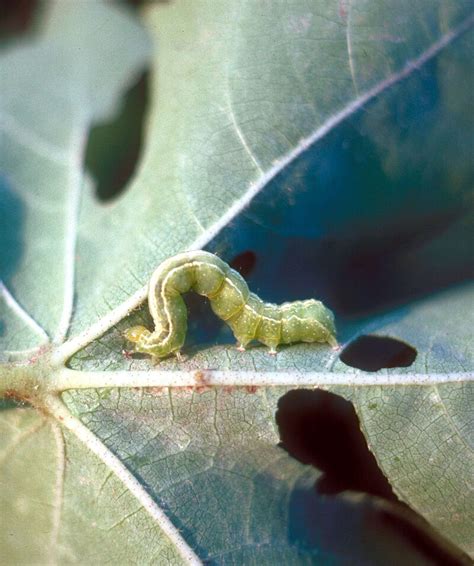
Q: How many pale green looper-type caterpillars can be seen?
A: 1